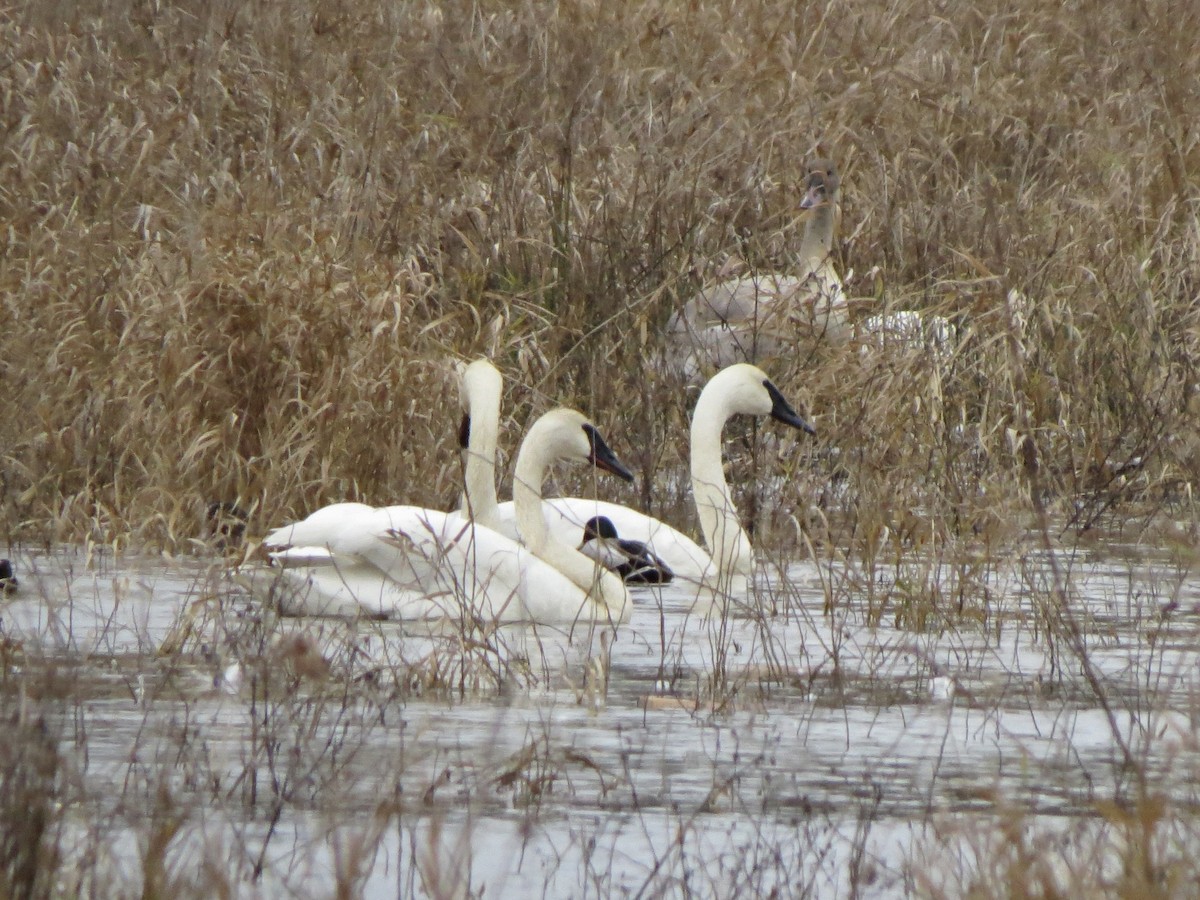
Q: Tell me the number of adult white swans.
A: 3